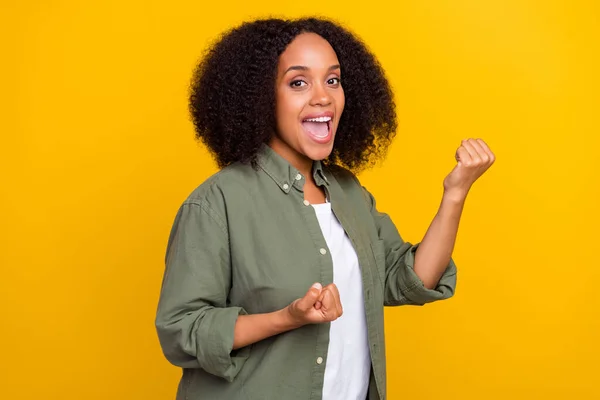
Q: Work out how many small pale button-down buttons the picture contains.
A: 5